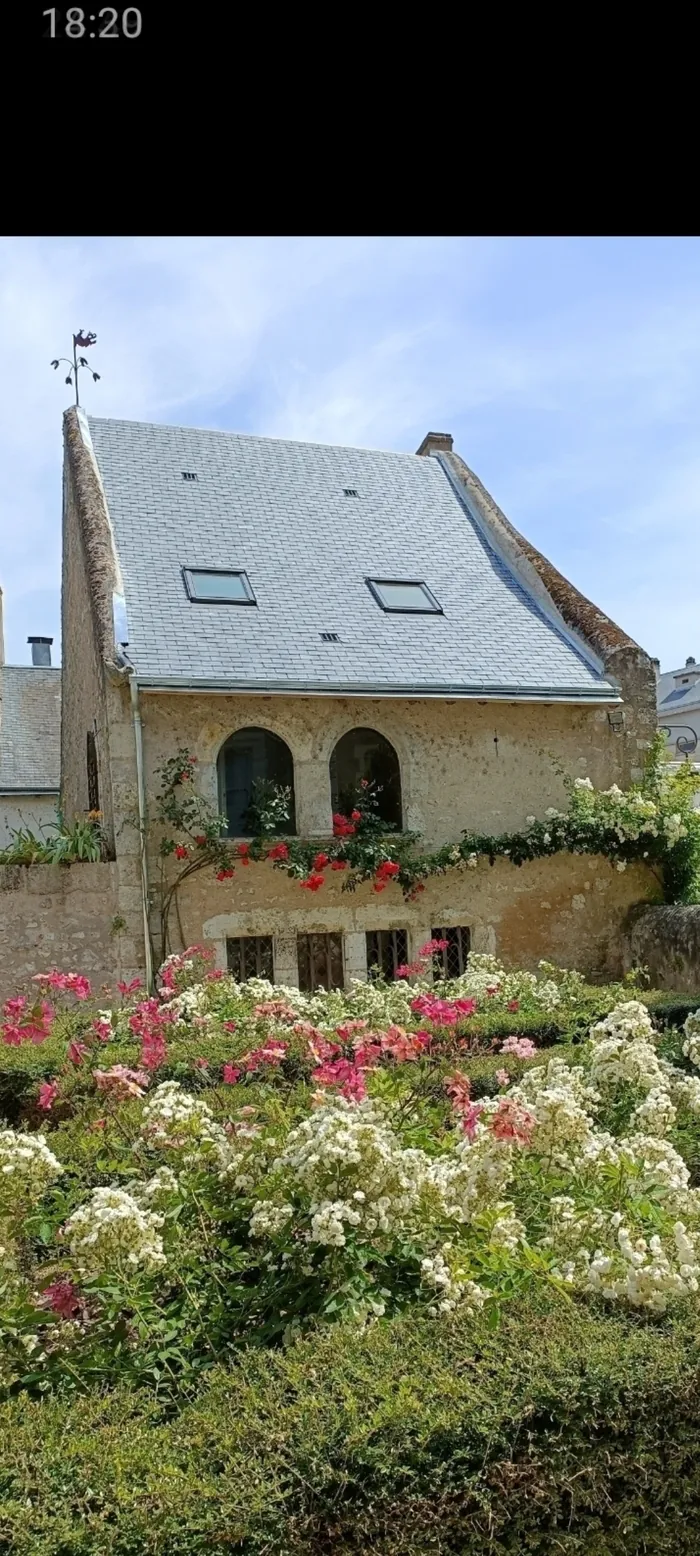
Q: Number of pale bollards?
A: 0